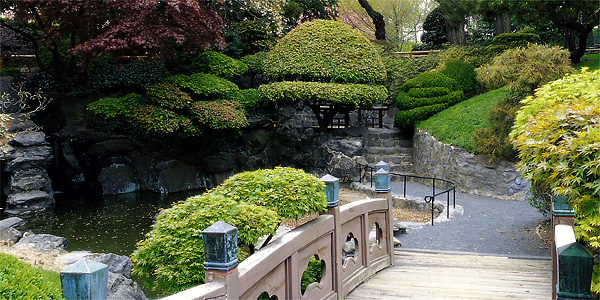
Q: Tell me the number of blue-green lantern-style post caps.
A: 7